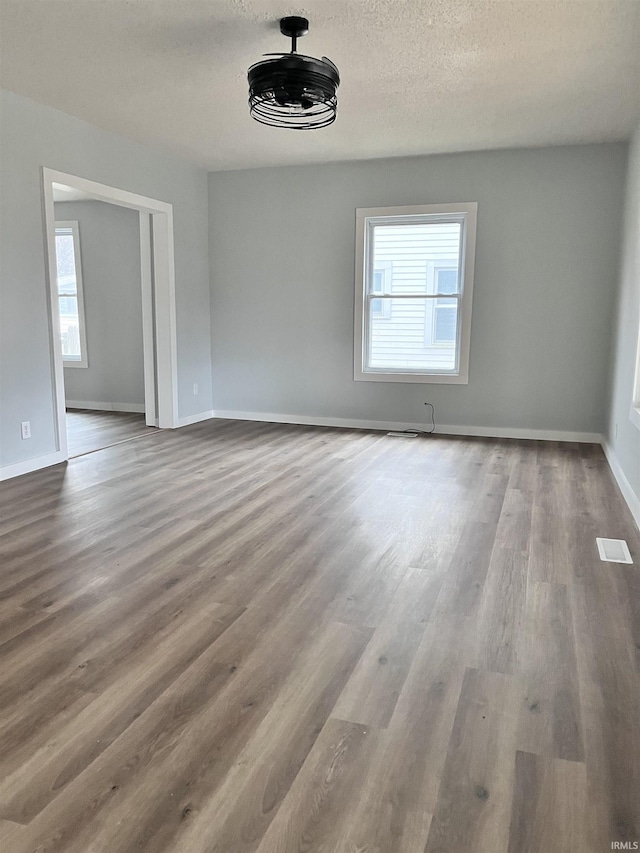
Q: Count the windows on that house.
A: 2